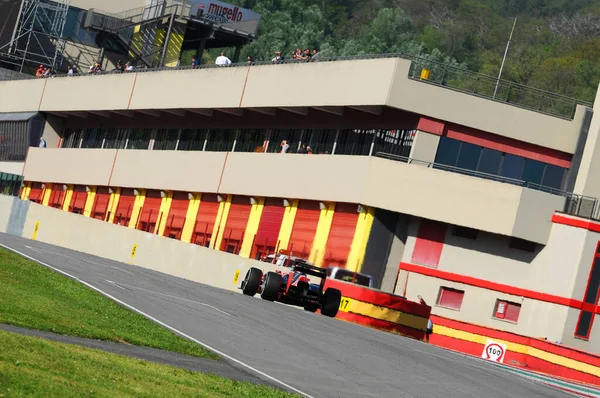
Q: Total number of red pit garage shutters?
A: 12